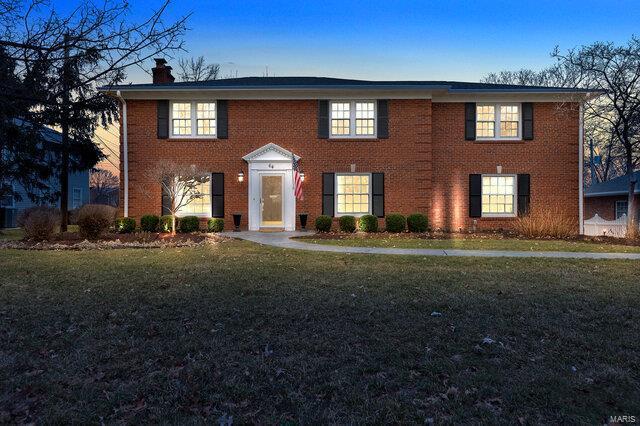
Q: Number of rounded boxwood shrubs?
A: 10